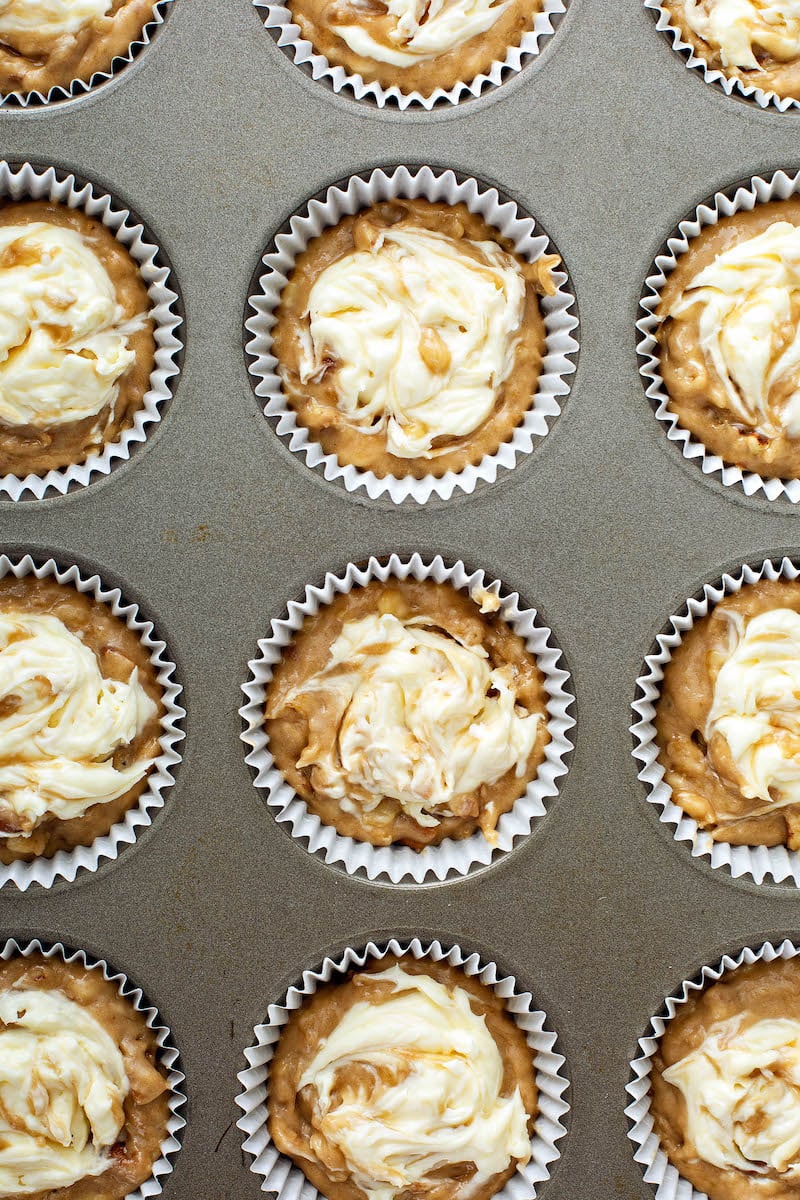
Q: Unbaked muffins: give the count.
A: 12